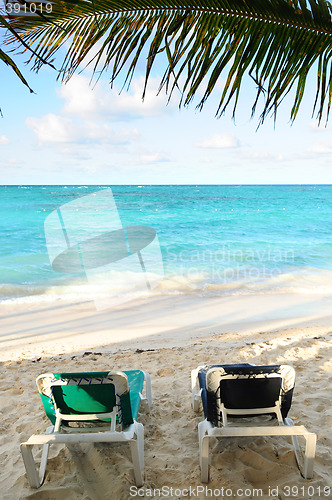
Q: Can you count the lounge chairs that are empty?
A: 2